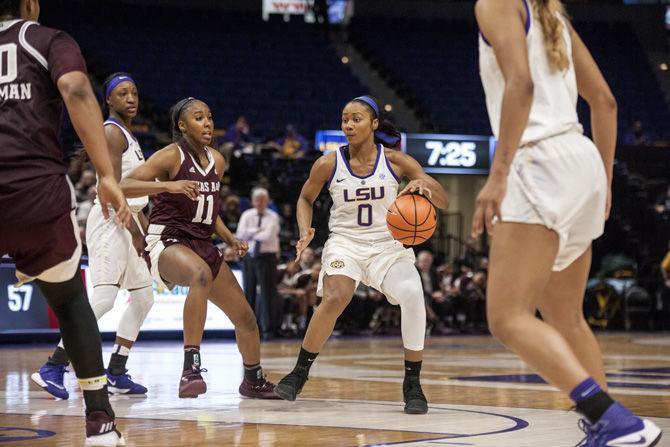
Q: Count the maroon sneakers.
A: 3